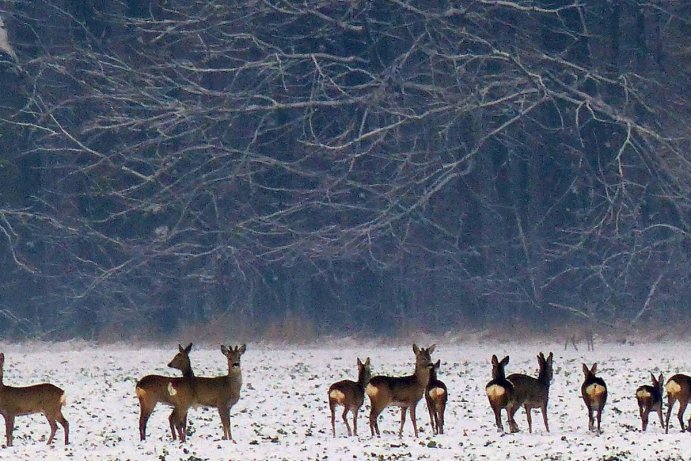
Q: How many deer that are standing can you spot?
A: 11